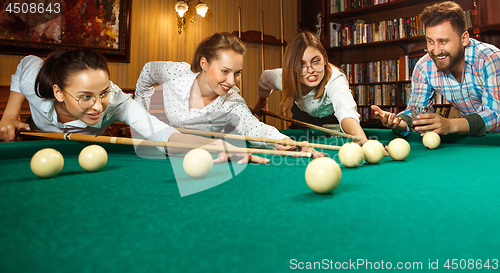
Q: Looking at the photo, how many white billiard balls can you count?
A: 8